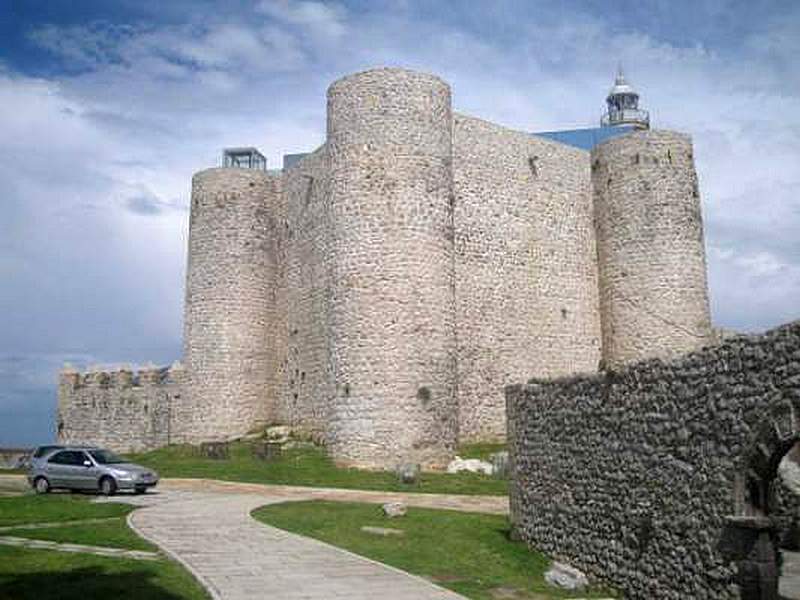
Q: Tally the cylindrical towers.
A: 3